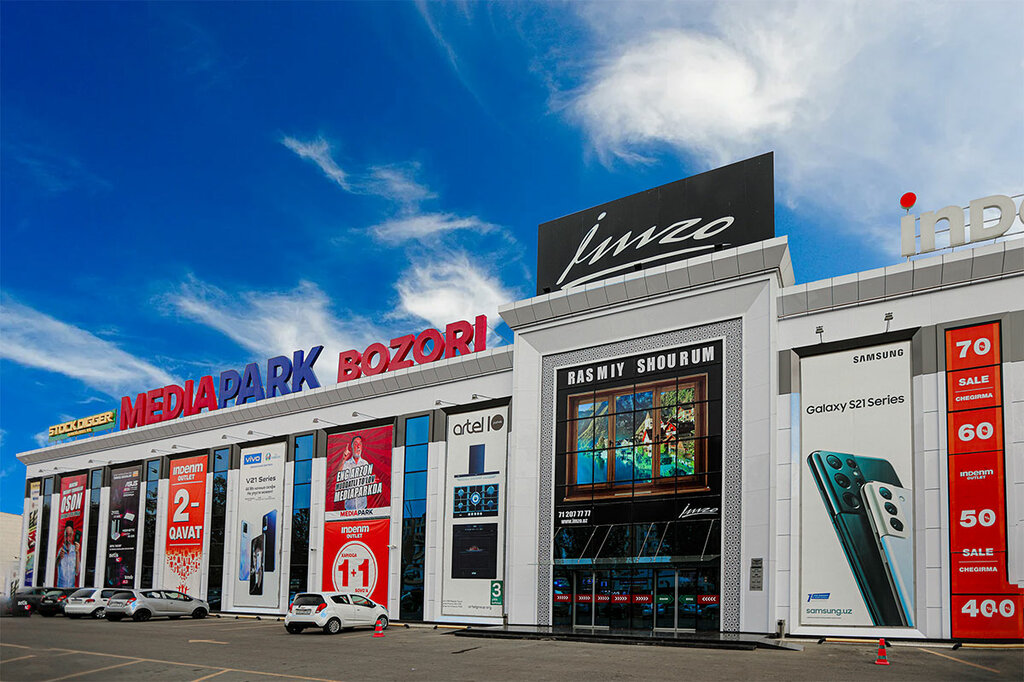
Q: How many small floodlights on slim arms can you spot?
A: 14